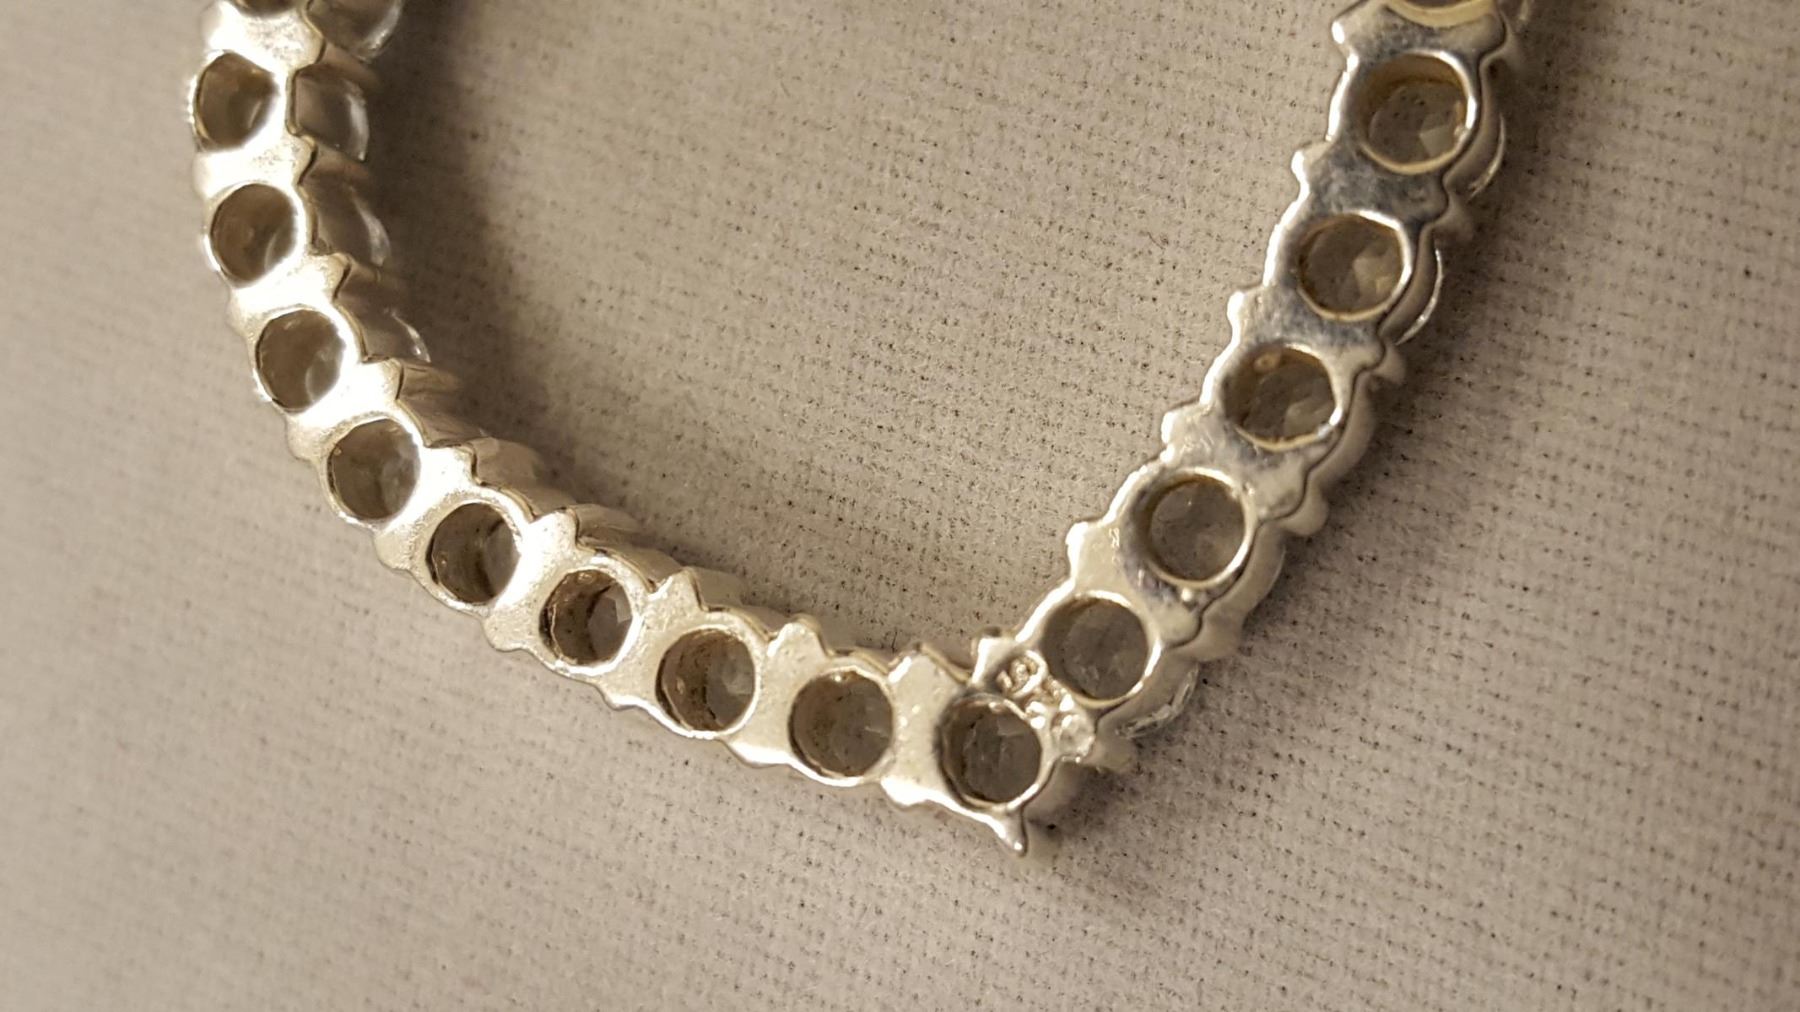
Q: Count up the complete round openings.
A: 14